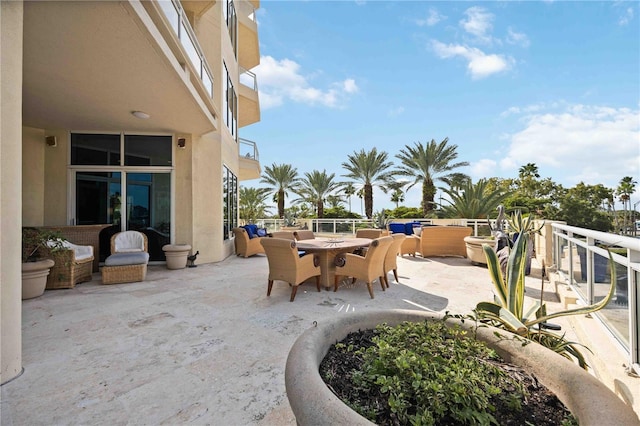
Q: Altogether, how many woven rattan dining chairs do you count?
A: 6